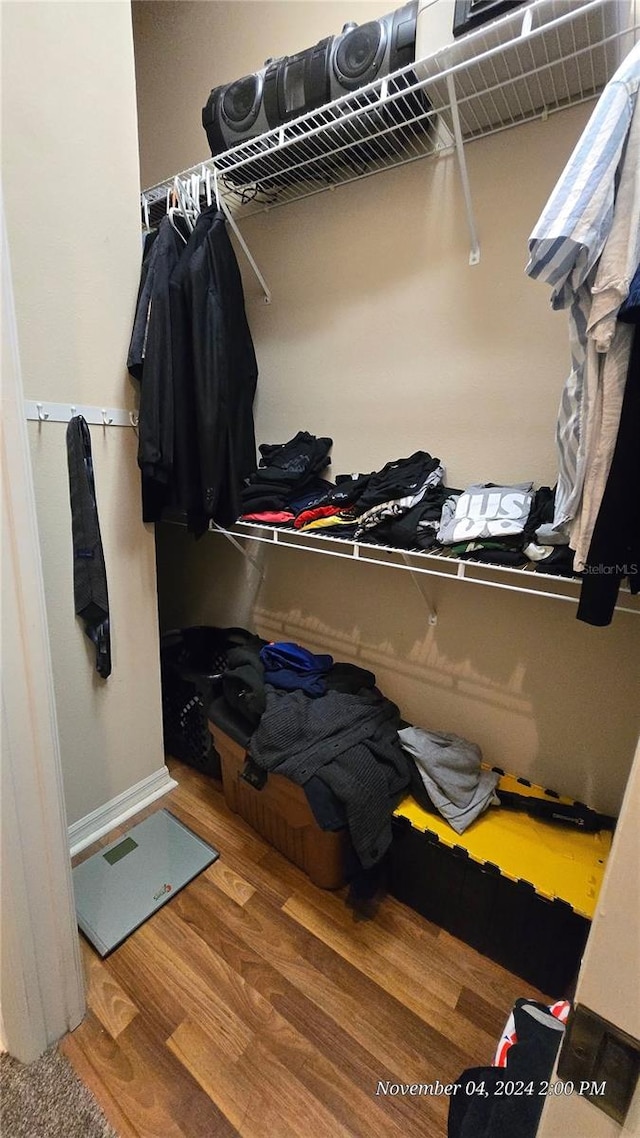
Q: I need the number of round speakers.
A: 2